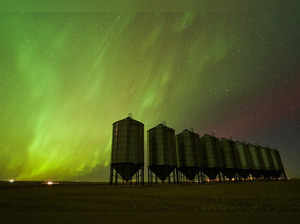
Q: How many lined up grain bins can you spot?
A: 9